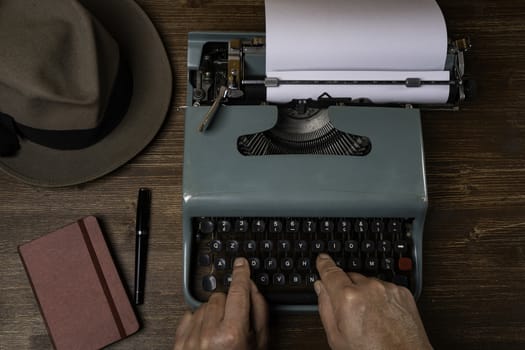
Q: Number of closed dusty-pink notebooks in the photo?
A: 1